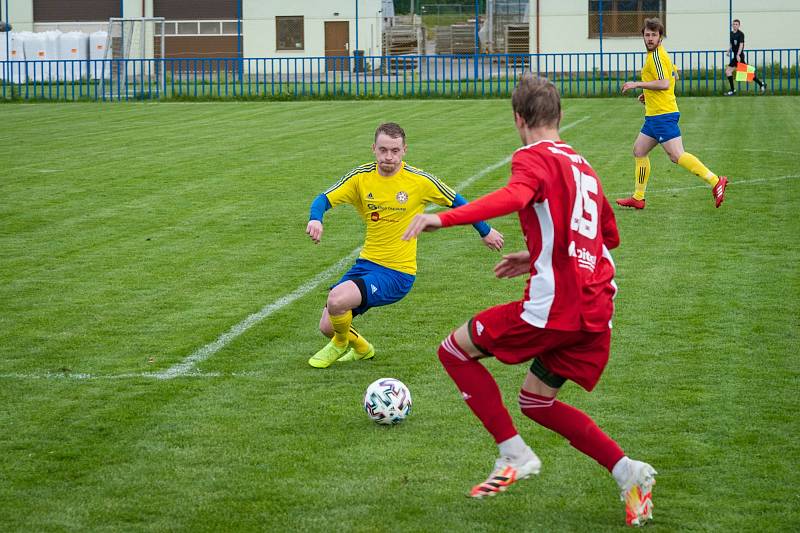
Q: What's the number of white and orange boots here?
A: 2